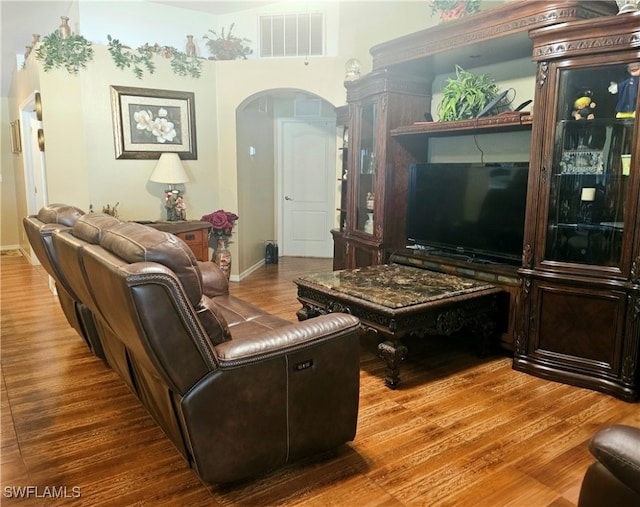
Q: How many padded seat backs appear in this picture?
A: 3